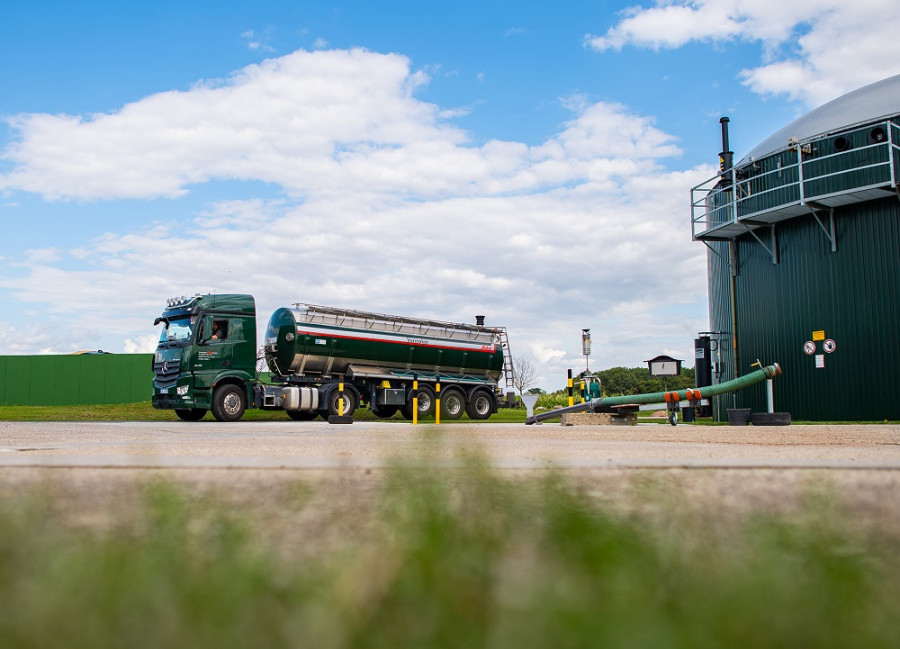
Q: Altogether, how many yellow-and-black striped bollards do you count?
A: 5